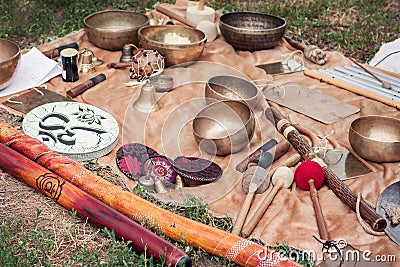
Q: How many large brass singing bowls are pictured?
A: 7